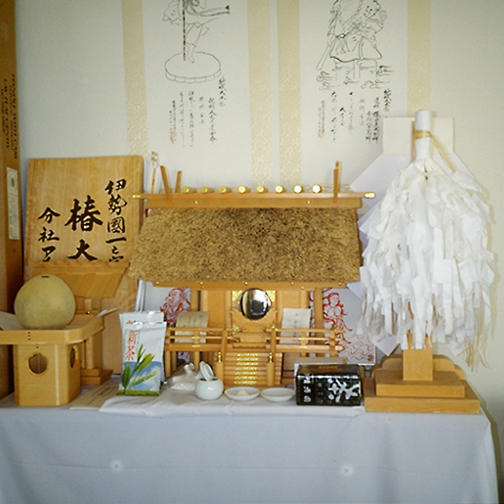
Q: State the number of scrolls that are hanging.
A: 2